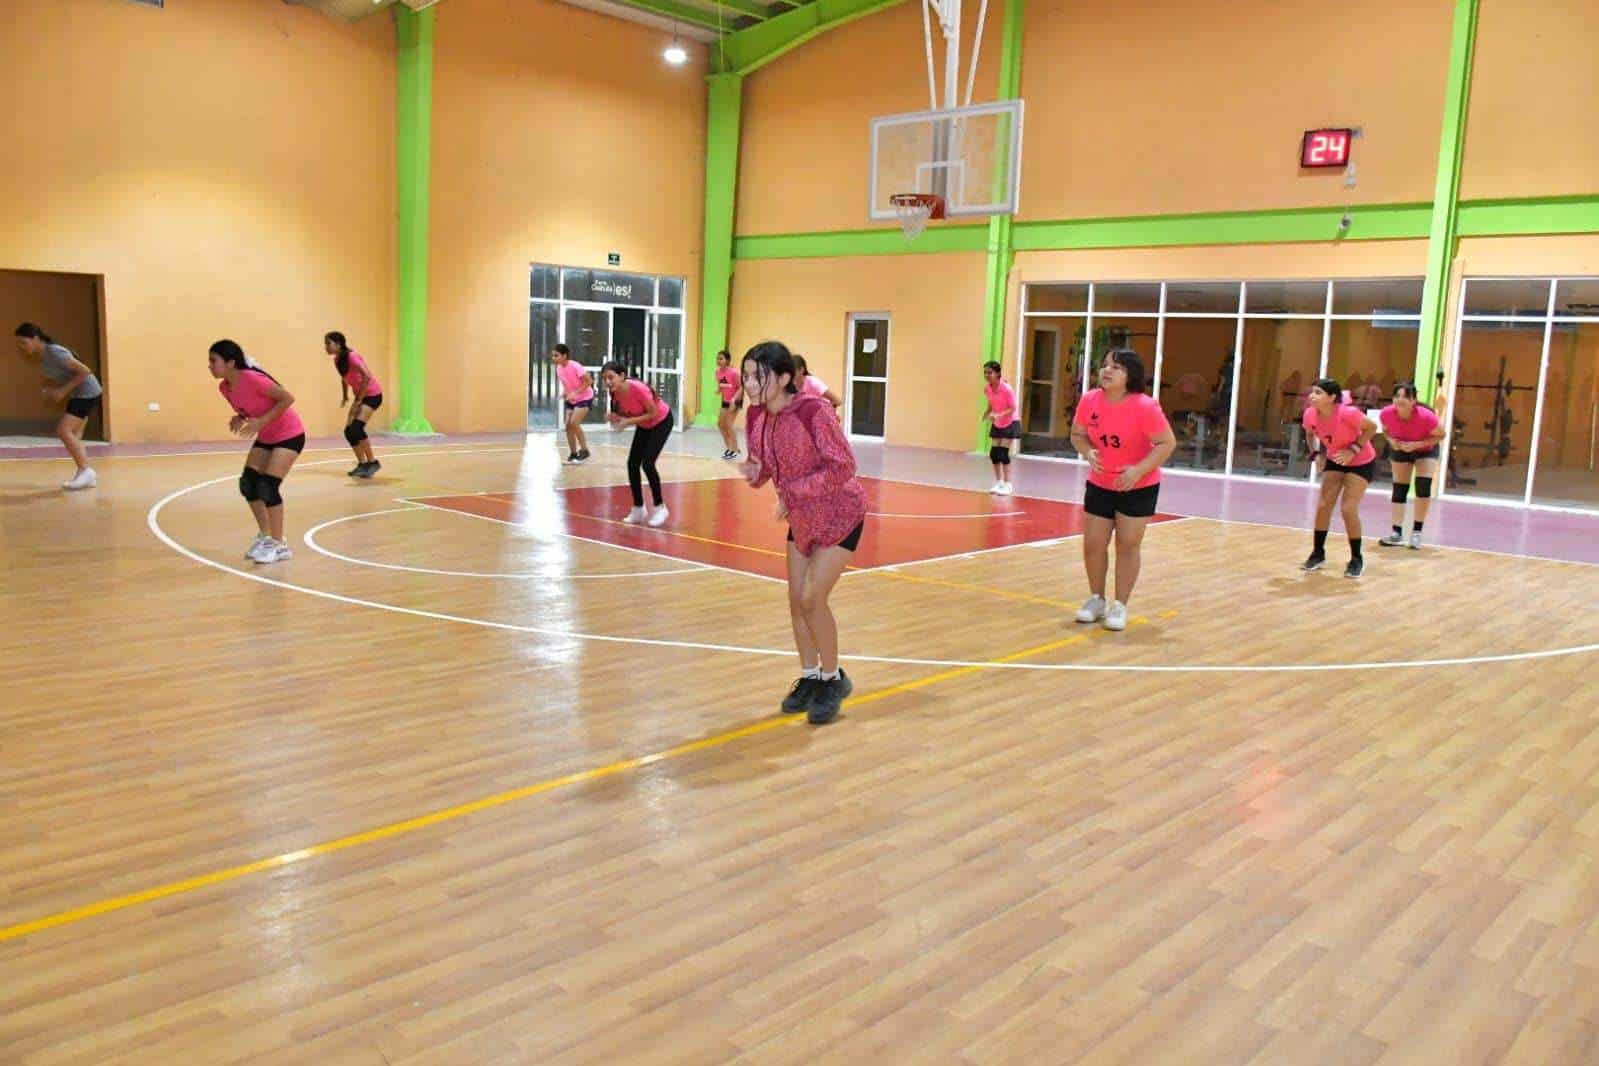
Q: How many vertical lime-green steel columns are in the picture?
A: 4